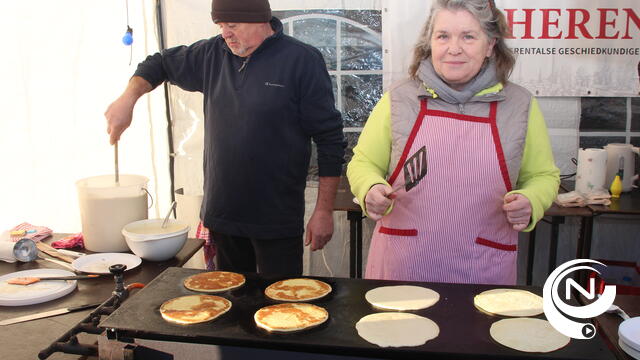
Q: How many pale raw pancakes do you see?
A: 4